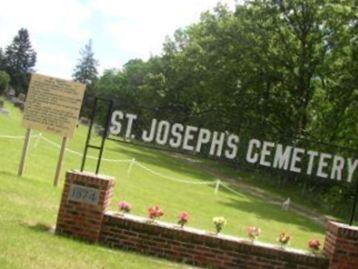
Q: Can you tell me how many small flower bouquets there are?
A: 7